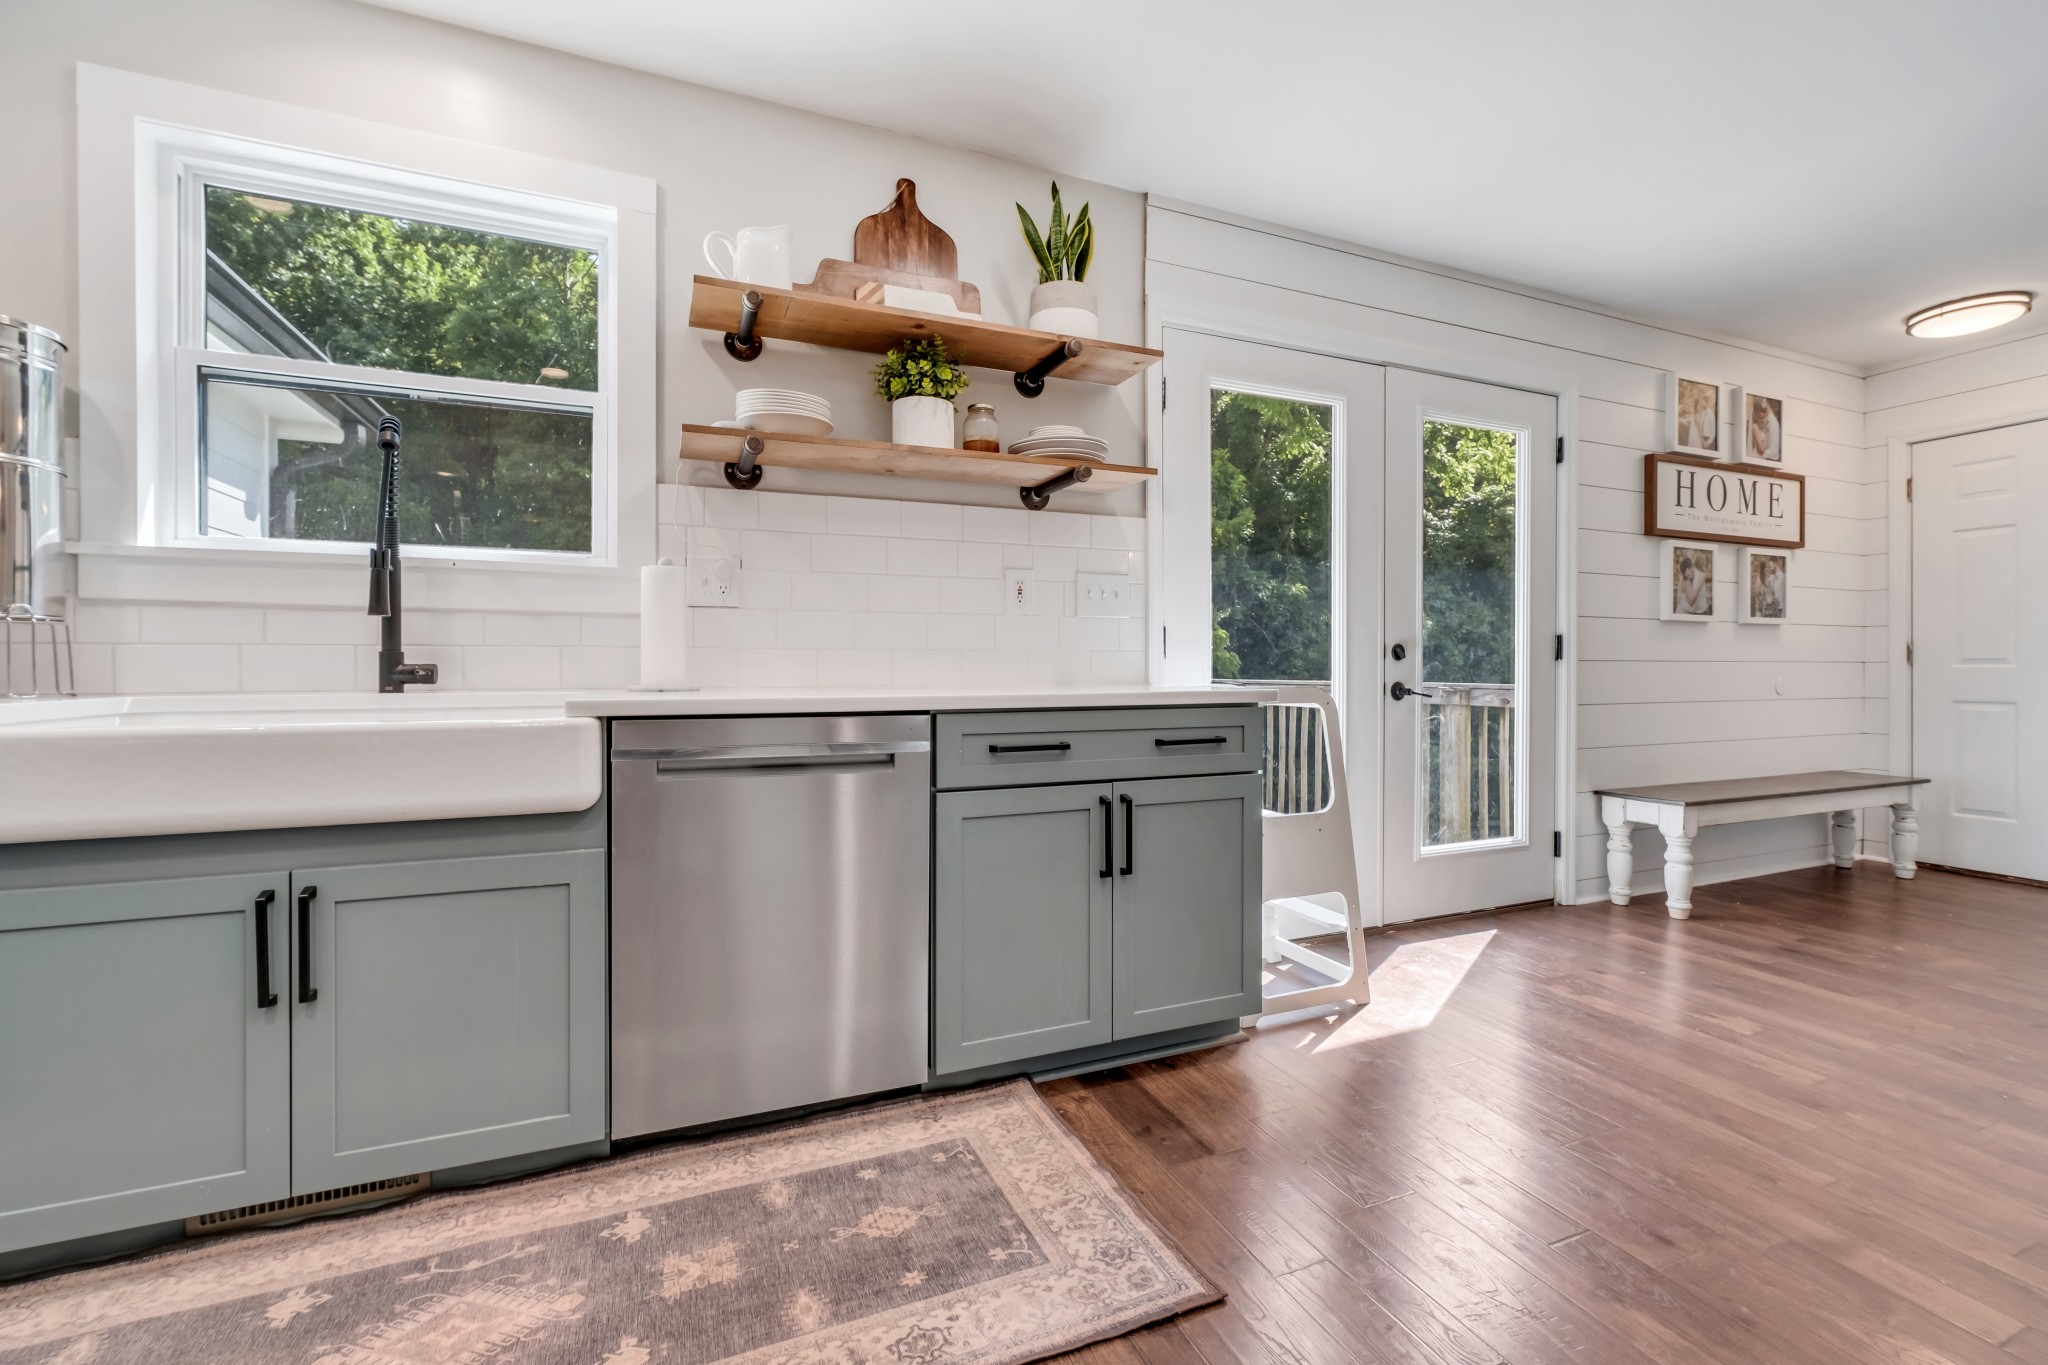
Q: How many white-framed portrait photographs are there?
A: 4